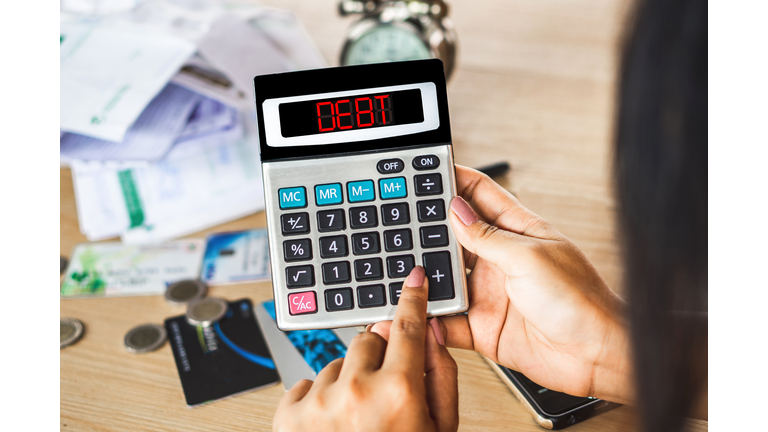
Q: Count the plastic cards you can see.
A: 4